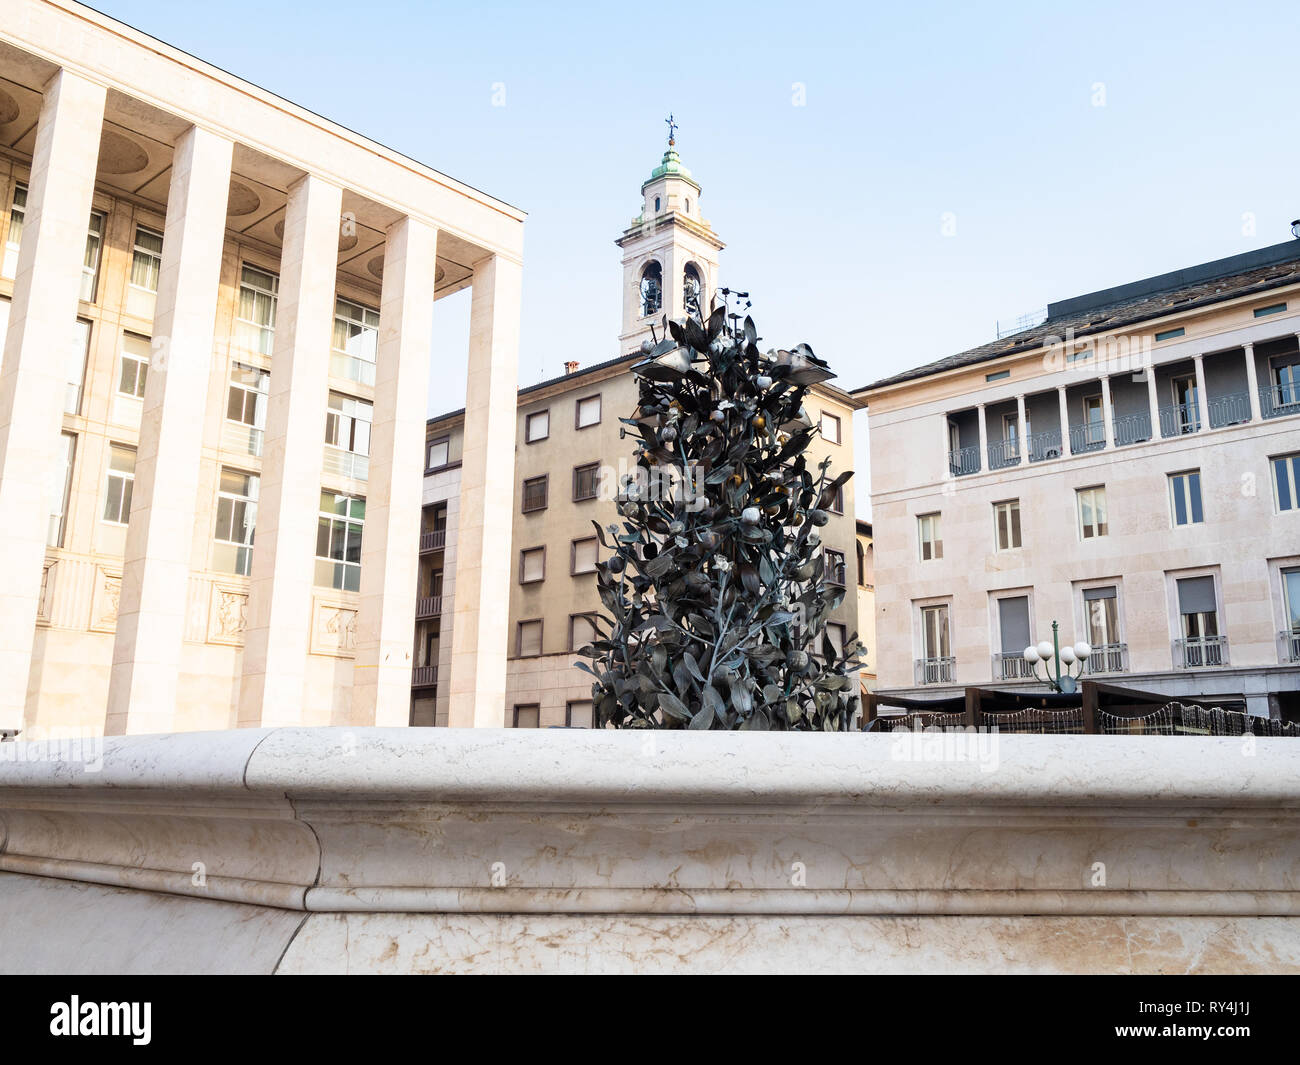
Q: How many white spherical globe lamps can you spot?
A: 4